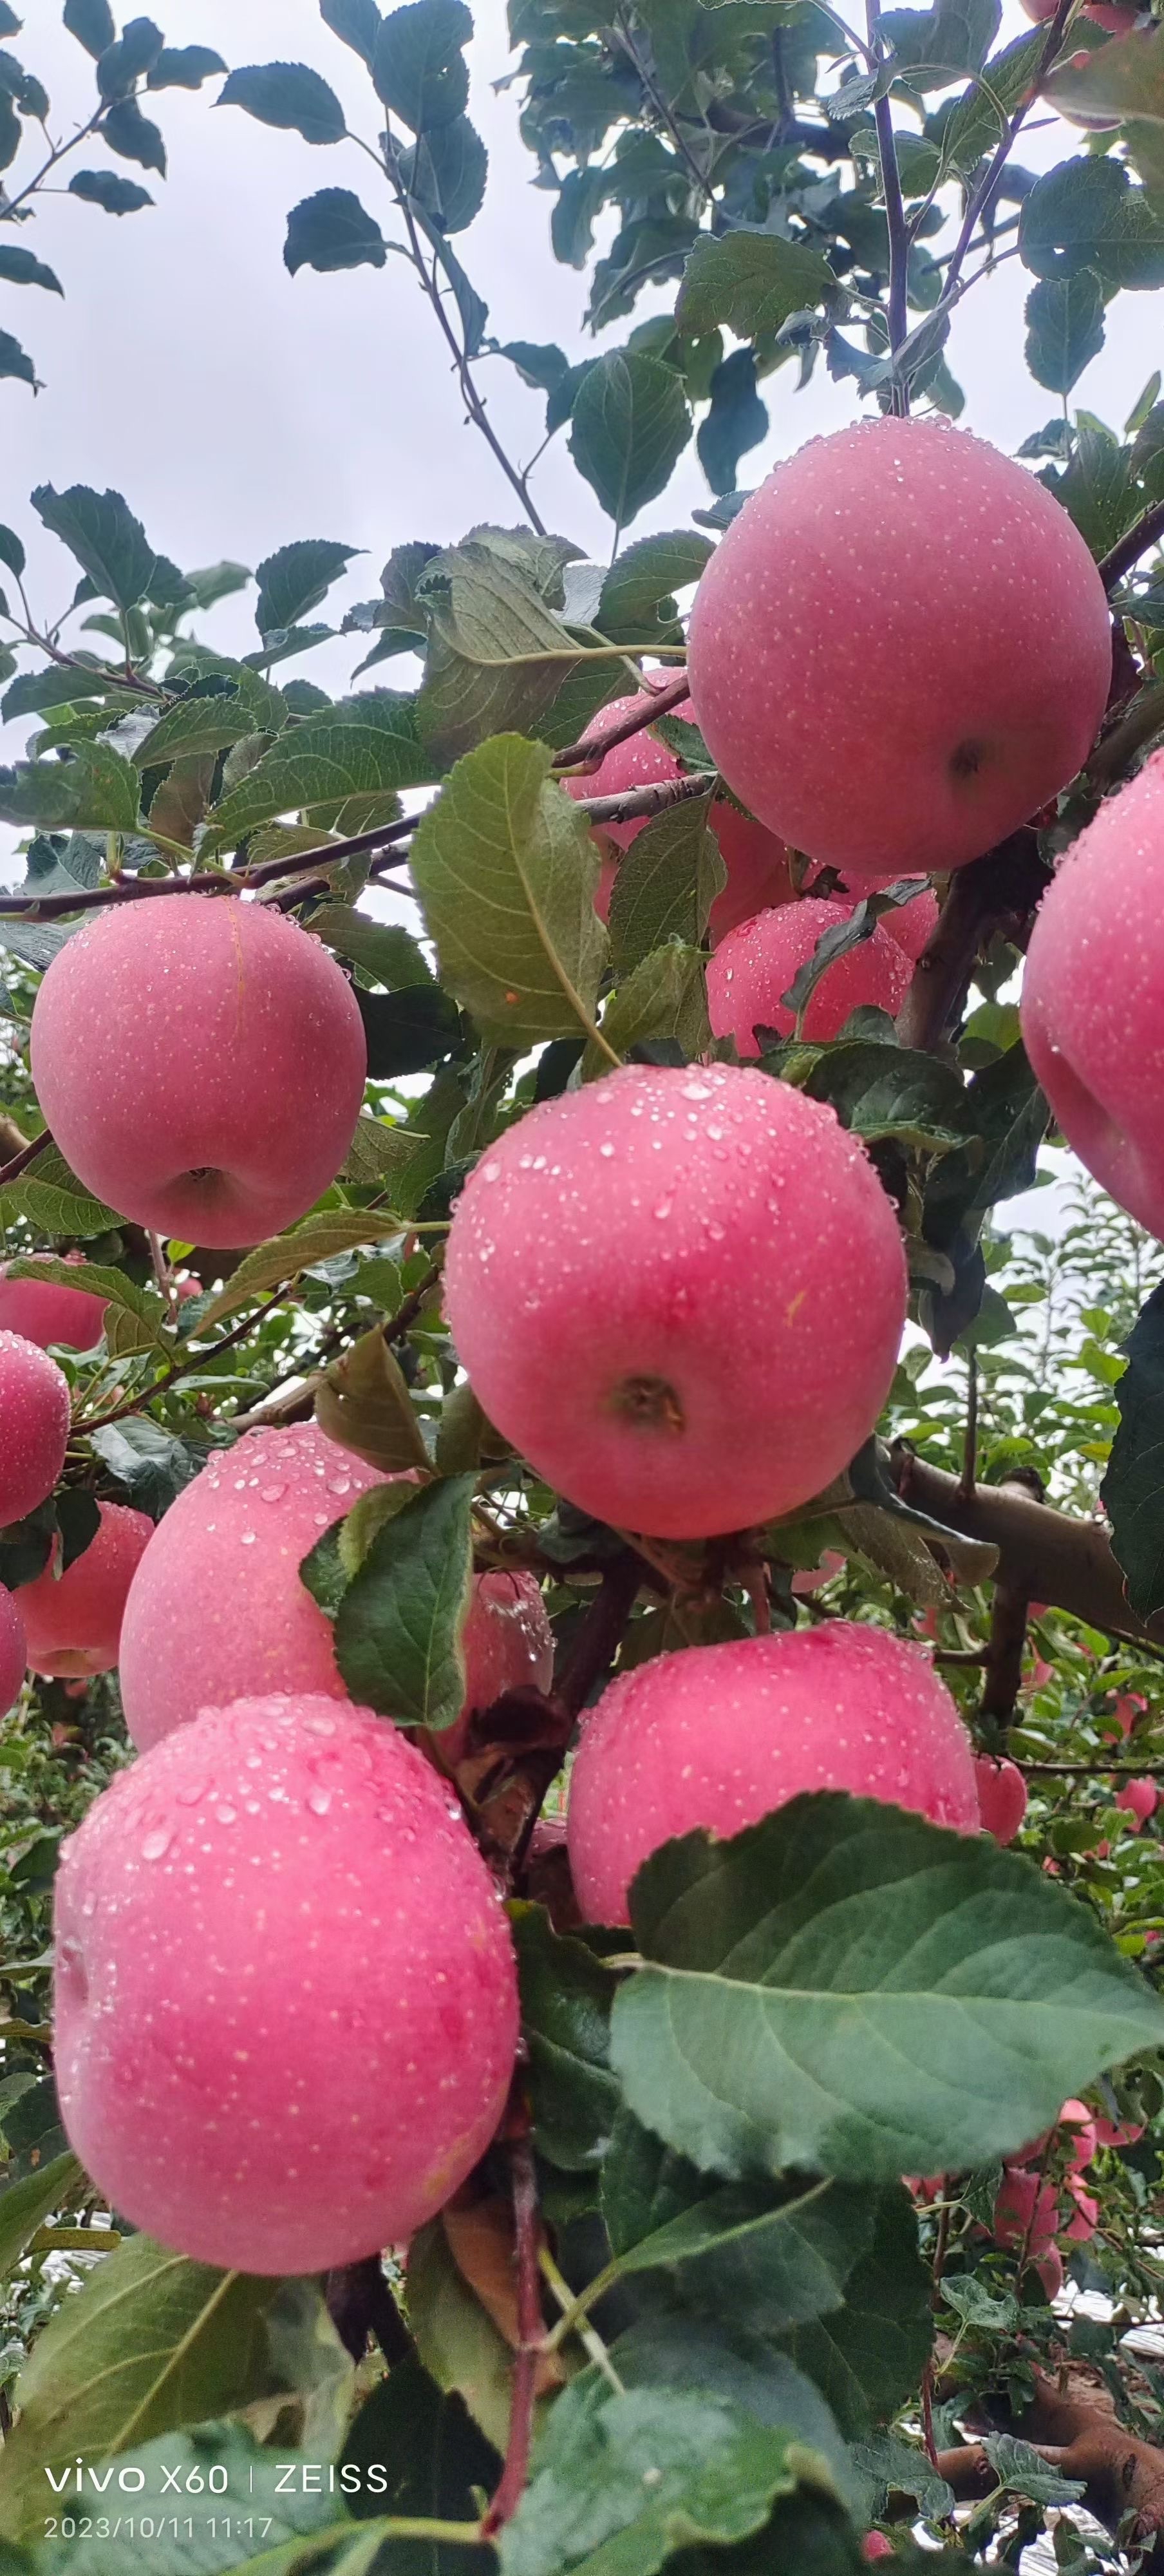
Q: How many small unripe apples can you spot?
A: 0